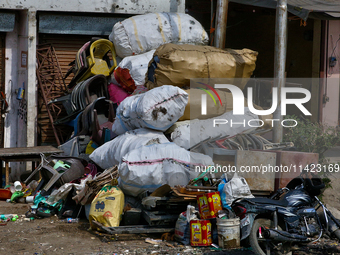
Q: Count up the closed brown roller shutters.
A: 2